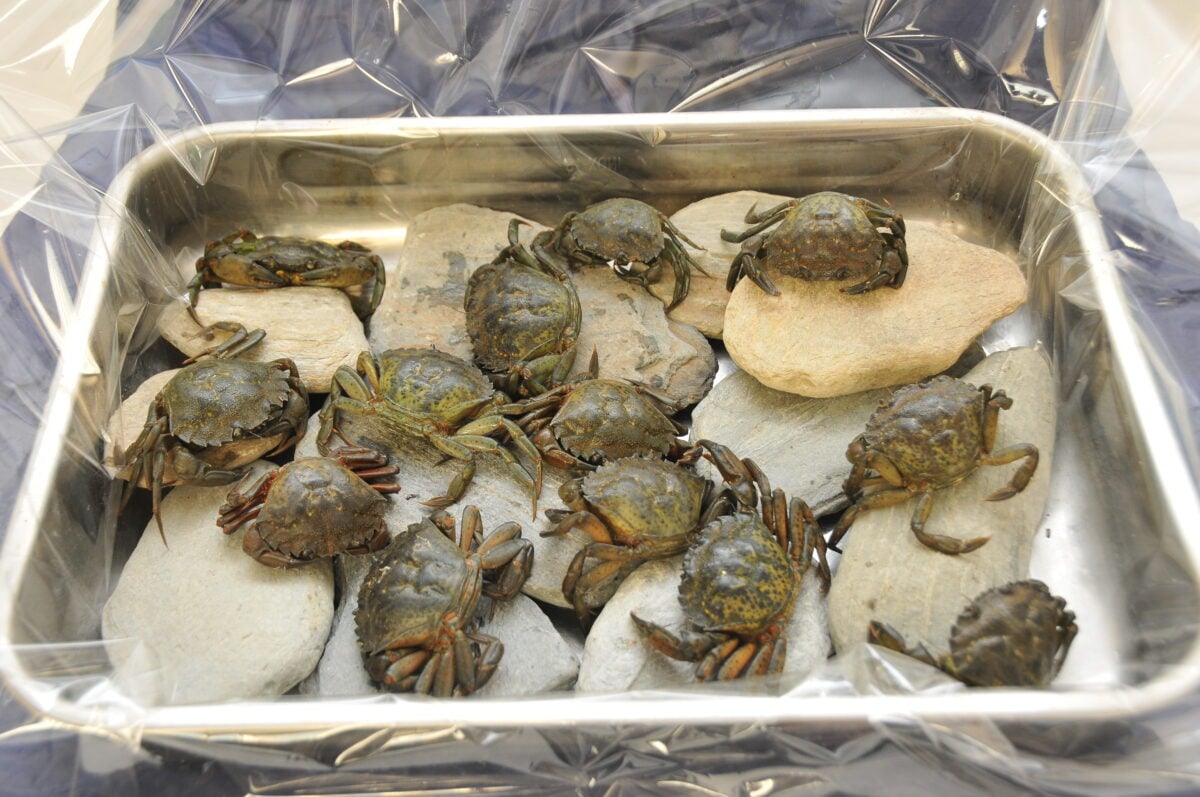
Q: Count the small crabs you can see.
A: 13